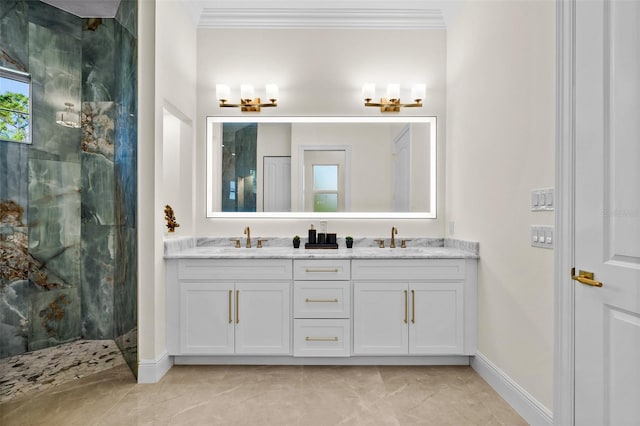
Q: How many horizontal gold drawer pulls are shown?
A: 3